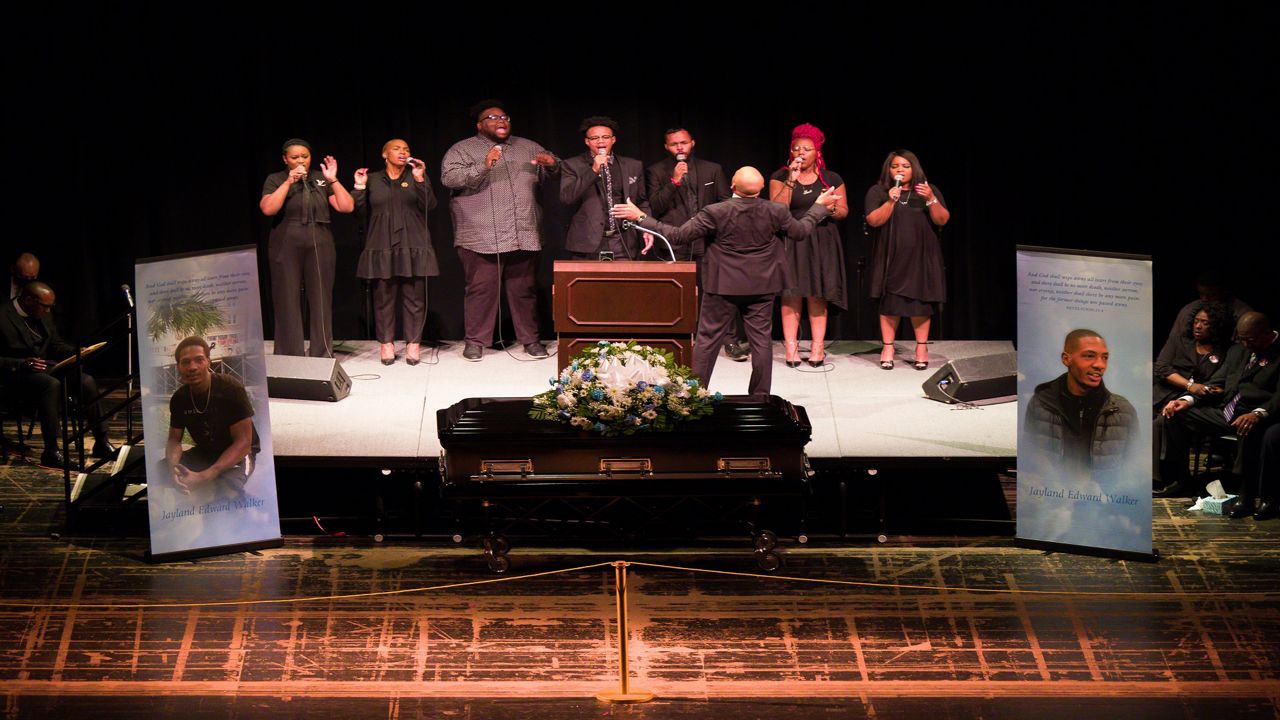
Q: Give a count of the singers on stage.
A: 7